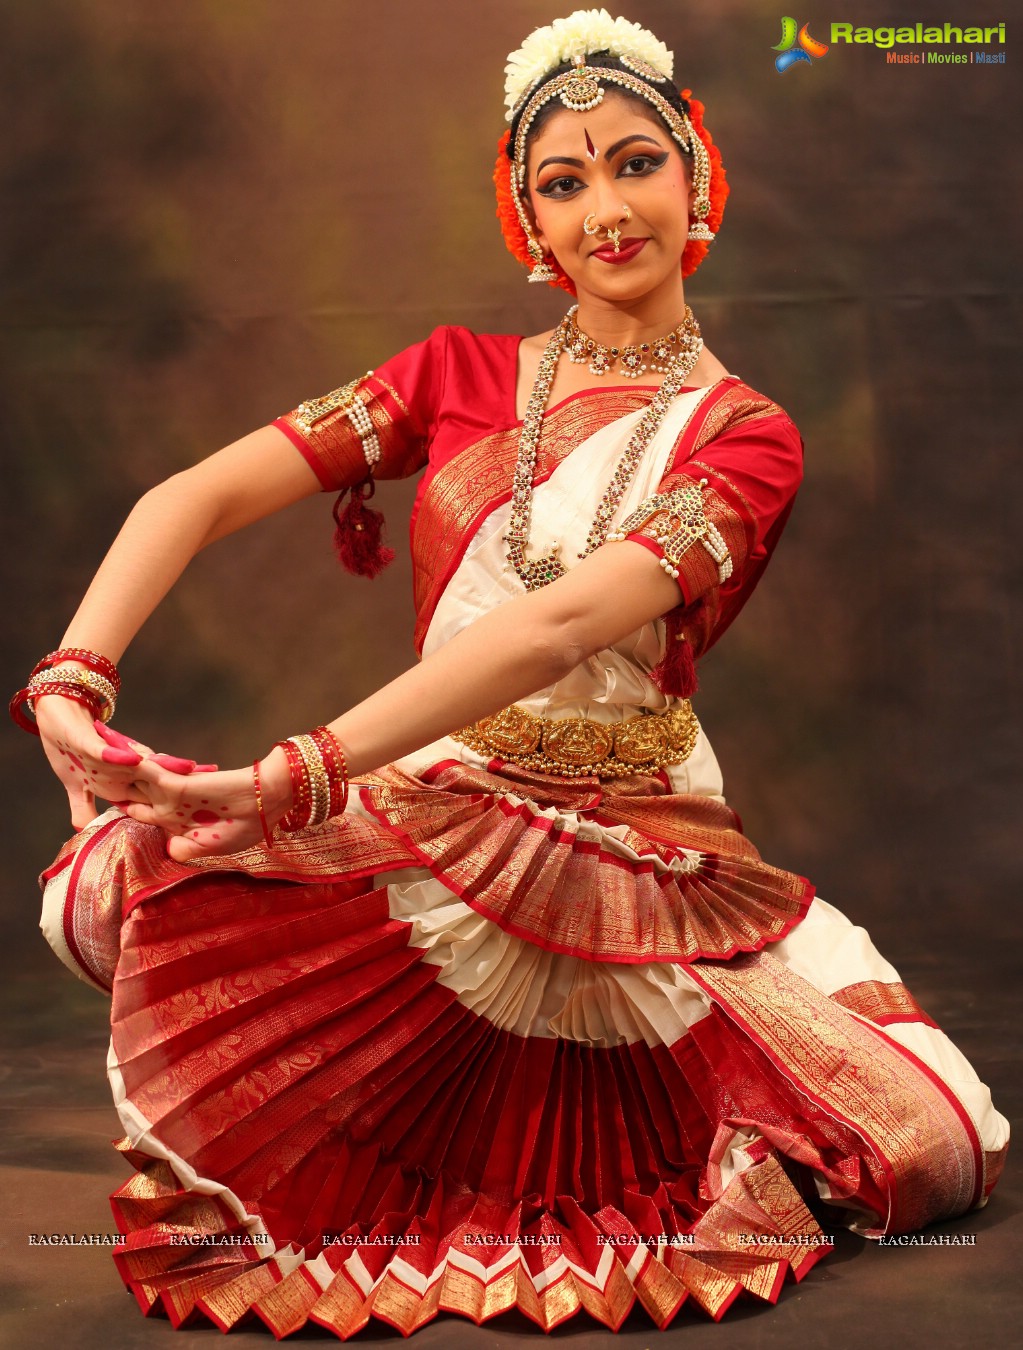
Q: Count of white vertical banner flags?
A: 0